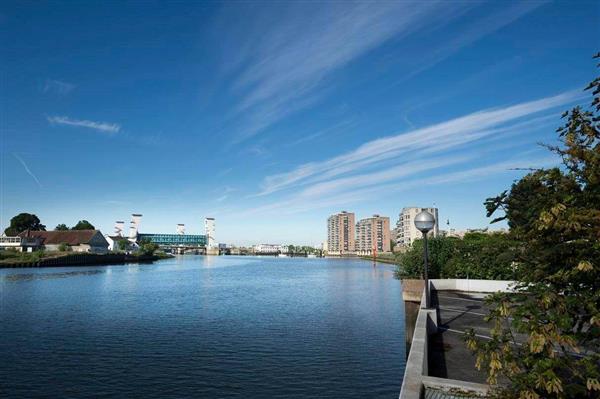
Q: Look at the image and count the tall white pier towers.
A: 4